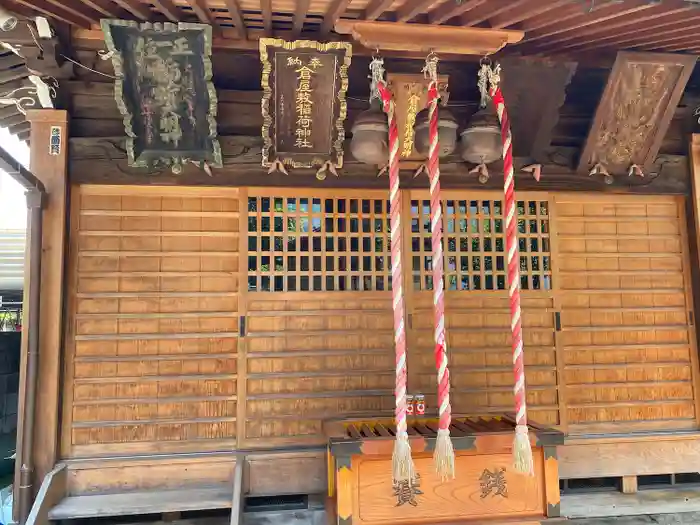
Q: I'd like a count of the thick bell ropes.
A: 3